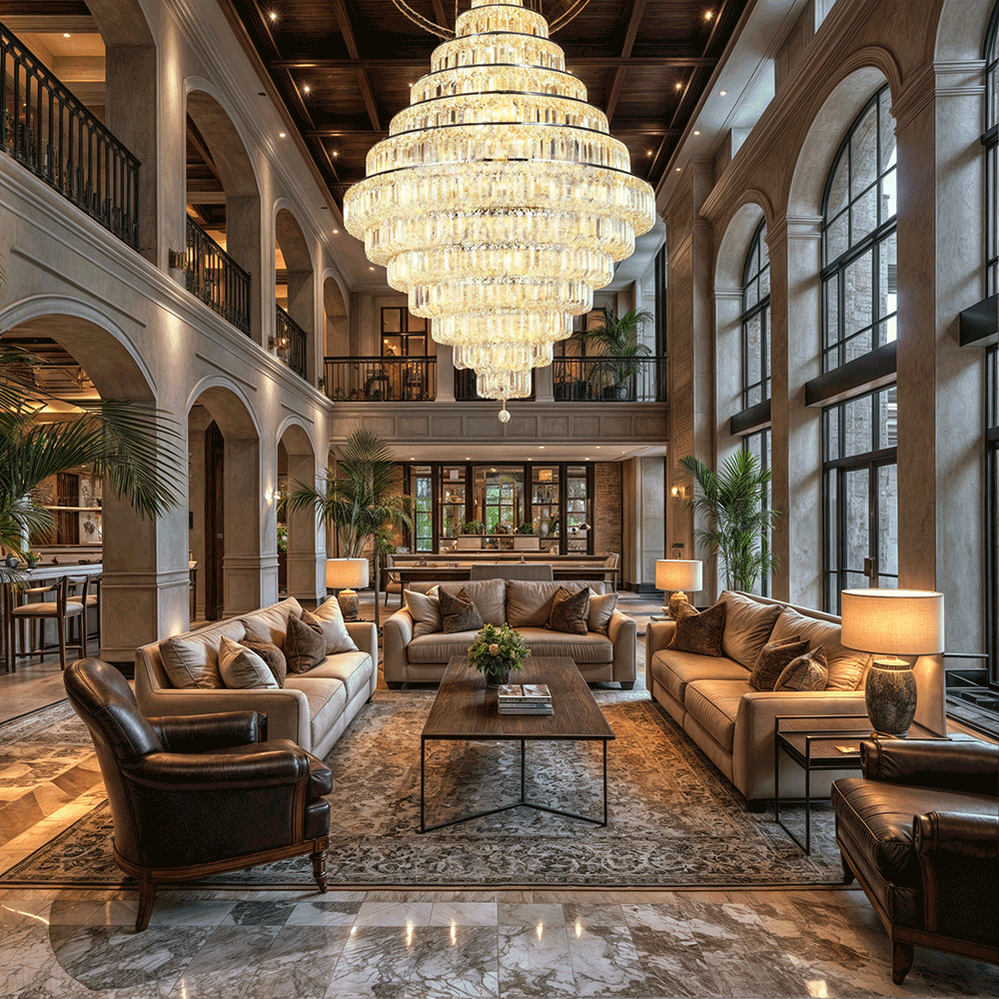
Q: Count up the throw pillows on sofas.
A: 11